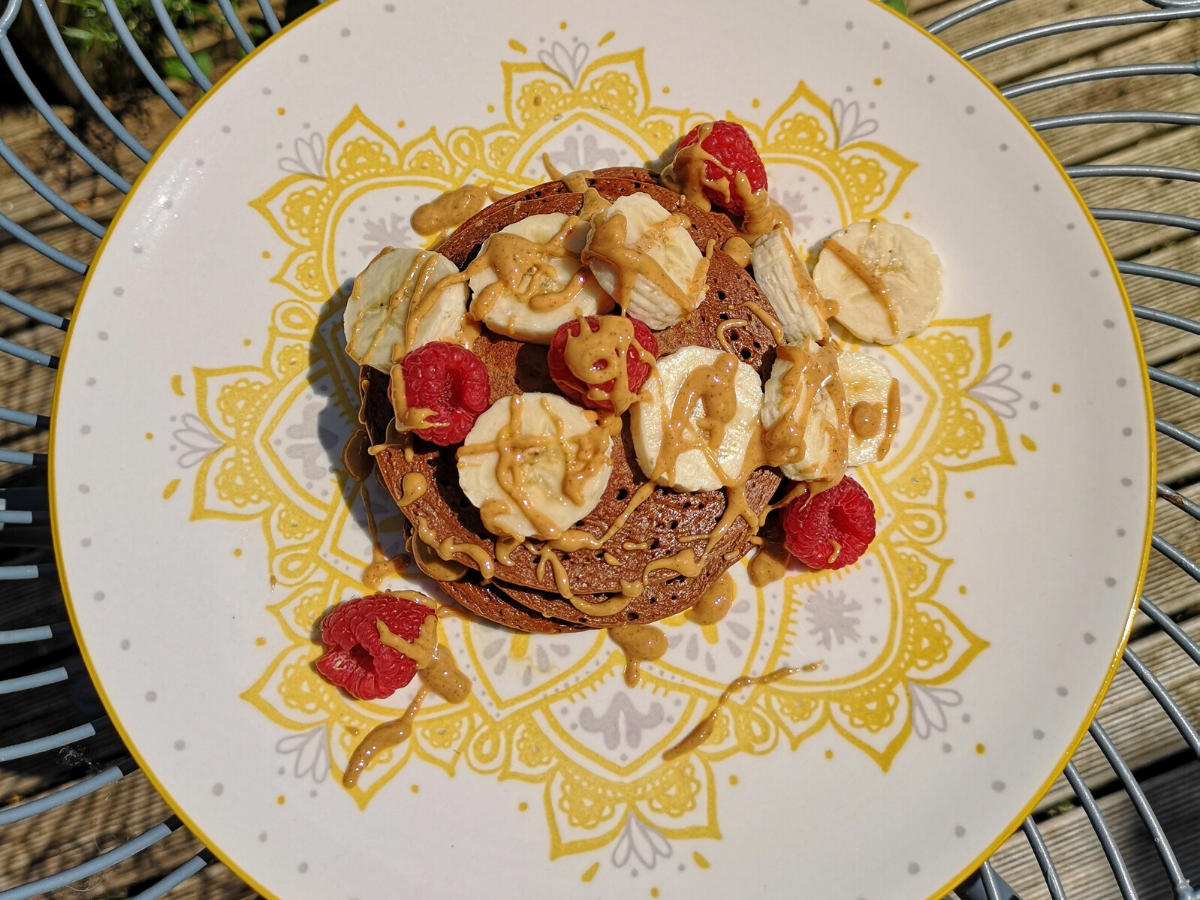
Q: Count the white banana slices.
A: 9